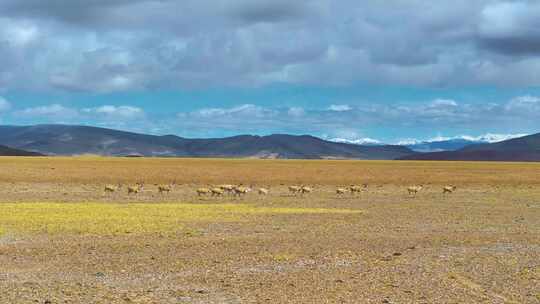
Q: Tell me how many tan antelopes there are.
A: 14